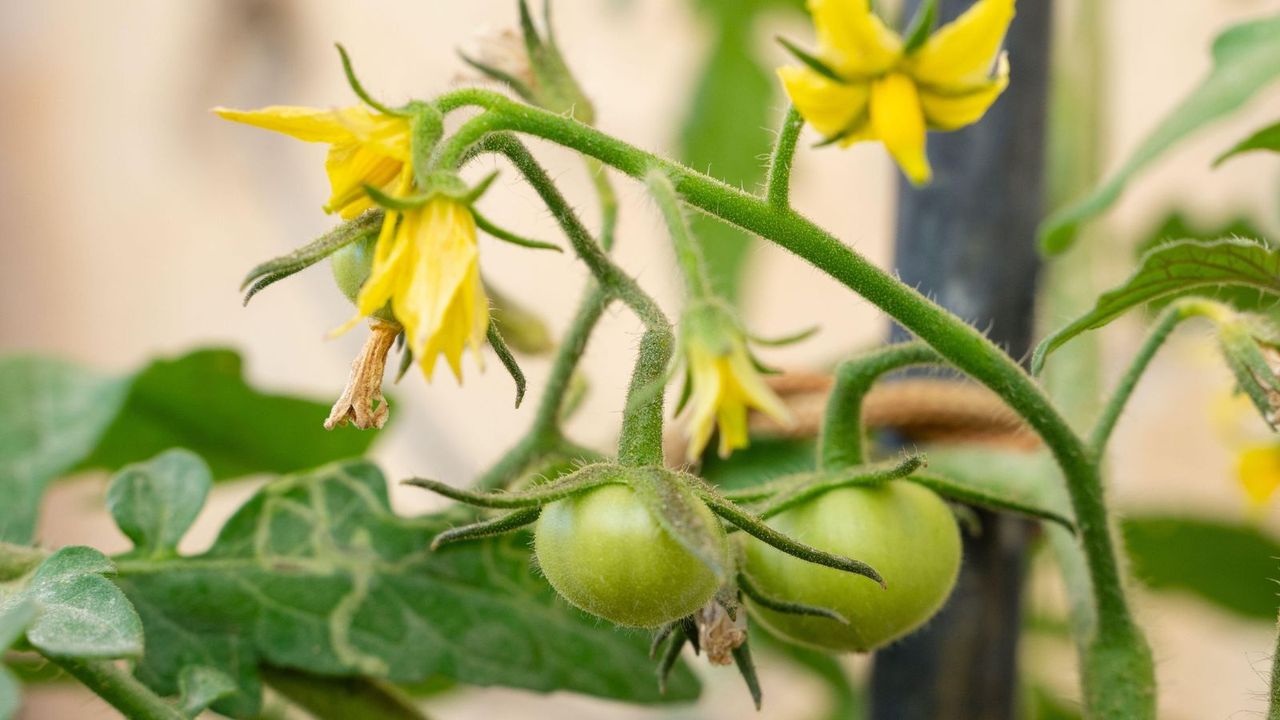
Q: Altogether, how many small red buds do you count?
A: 0